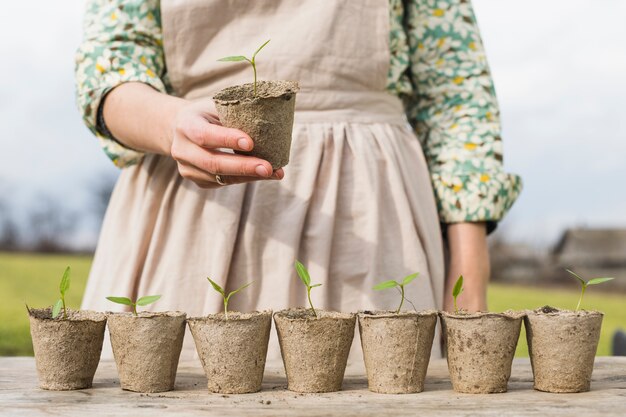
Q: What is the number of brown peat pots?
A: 8